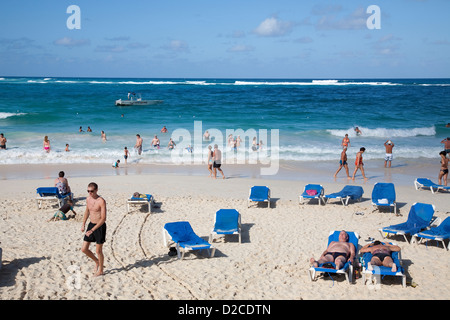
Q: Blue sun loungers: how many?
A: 13